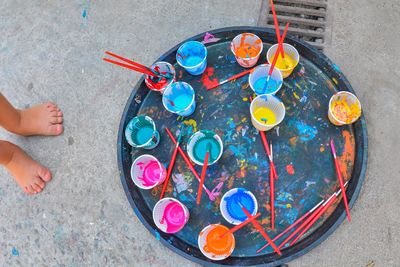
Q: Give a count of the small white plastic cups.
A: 14